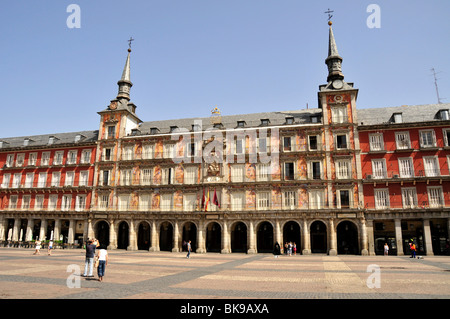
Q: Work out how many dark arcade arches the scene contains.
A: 11